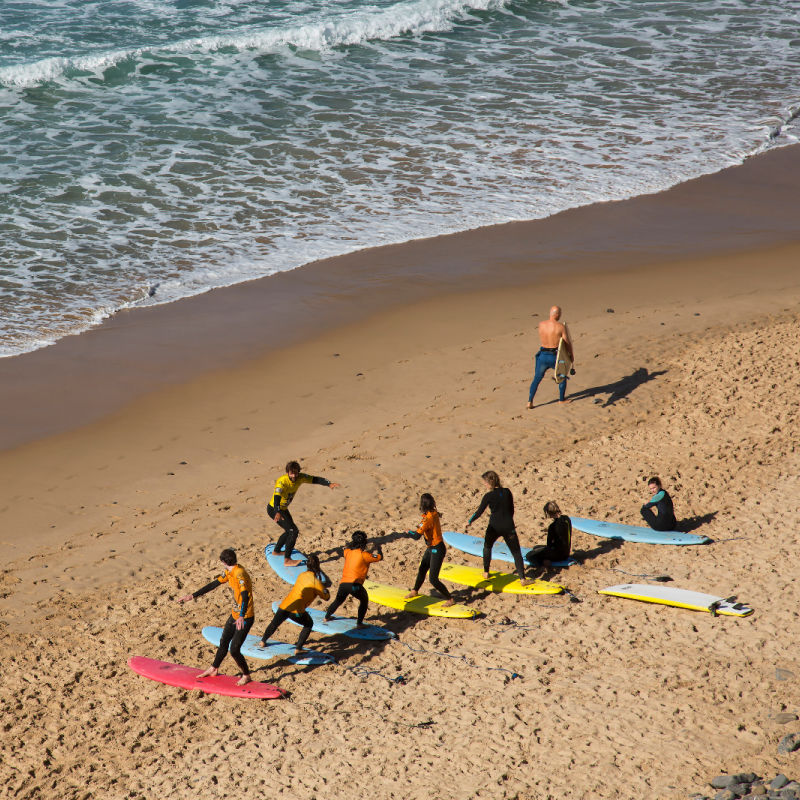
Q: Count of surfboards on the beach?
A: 10